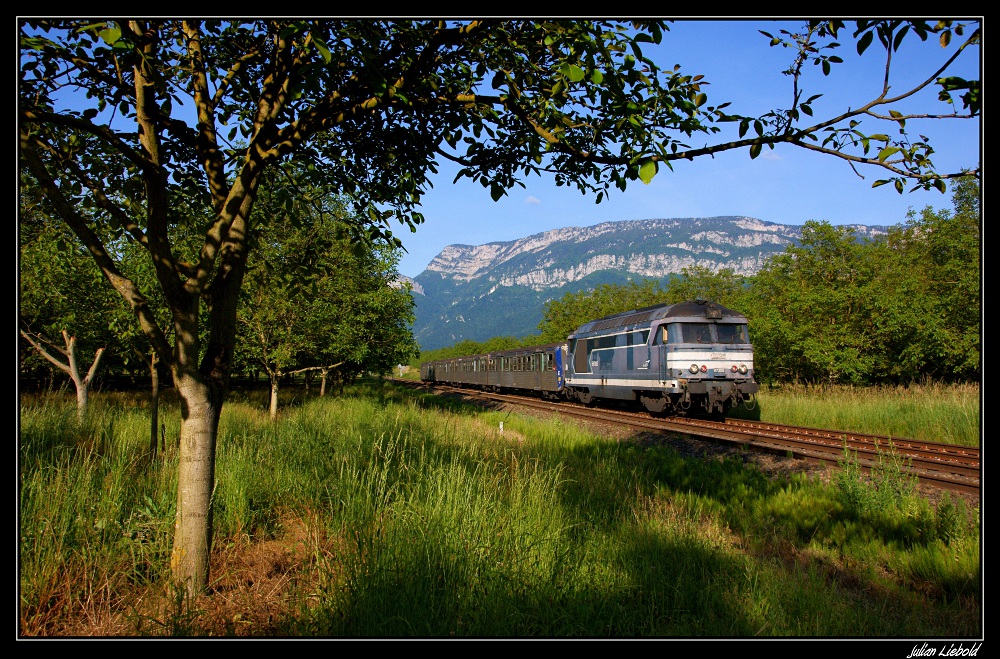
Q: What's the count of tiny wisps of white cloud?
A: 2